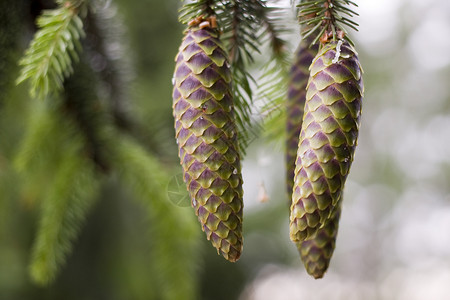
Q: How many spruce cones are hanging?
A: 3